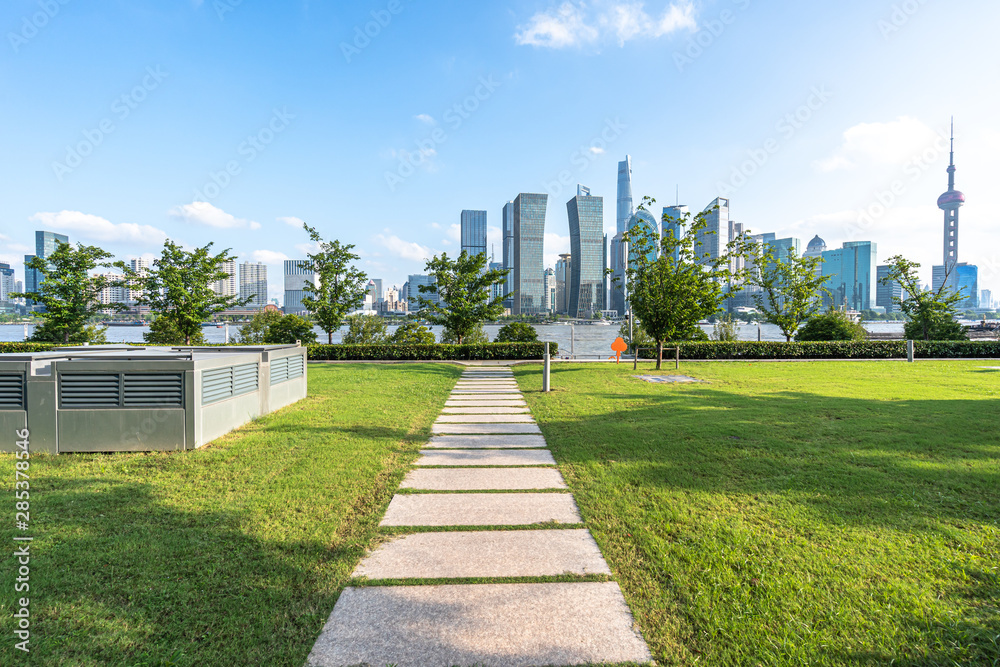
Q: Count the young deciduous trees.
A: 7